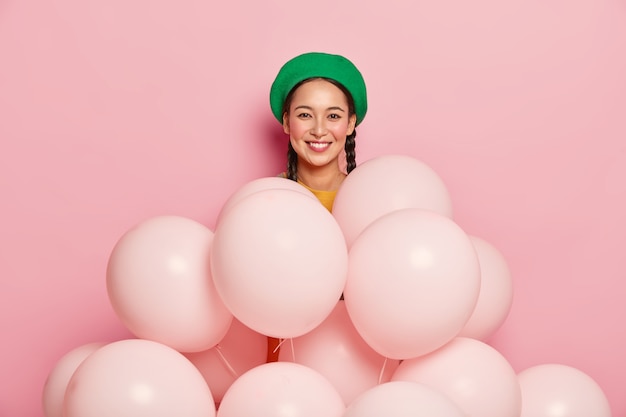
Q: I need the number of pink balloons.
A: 14